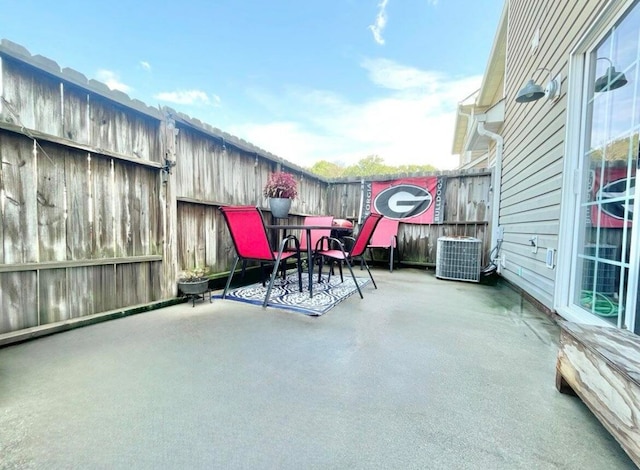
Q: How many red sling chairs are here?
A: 4